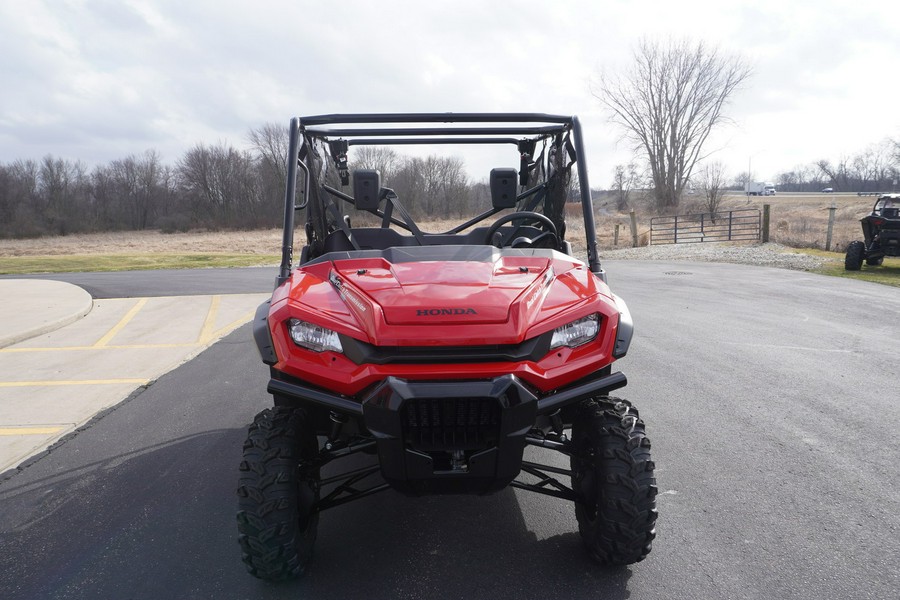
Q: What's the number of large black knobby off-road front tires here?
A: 2